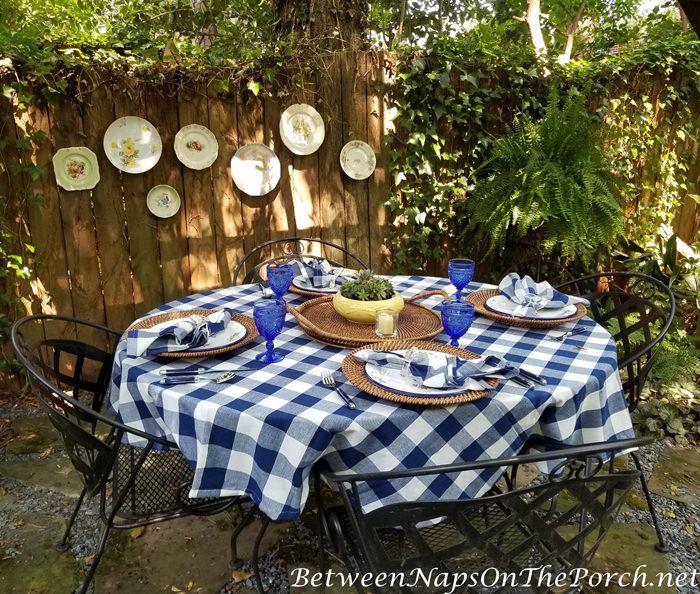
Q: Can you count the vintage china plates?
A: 7